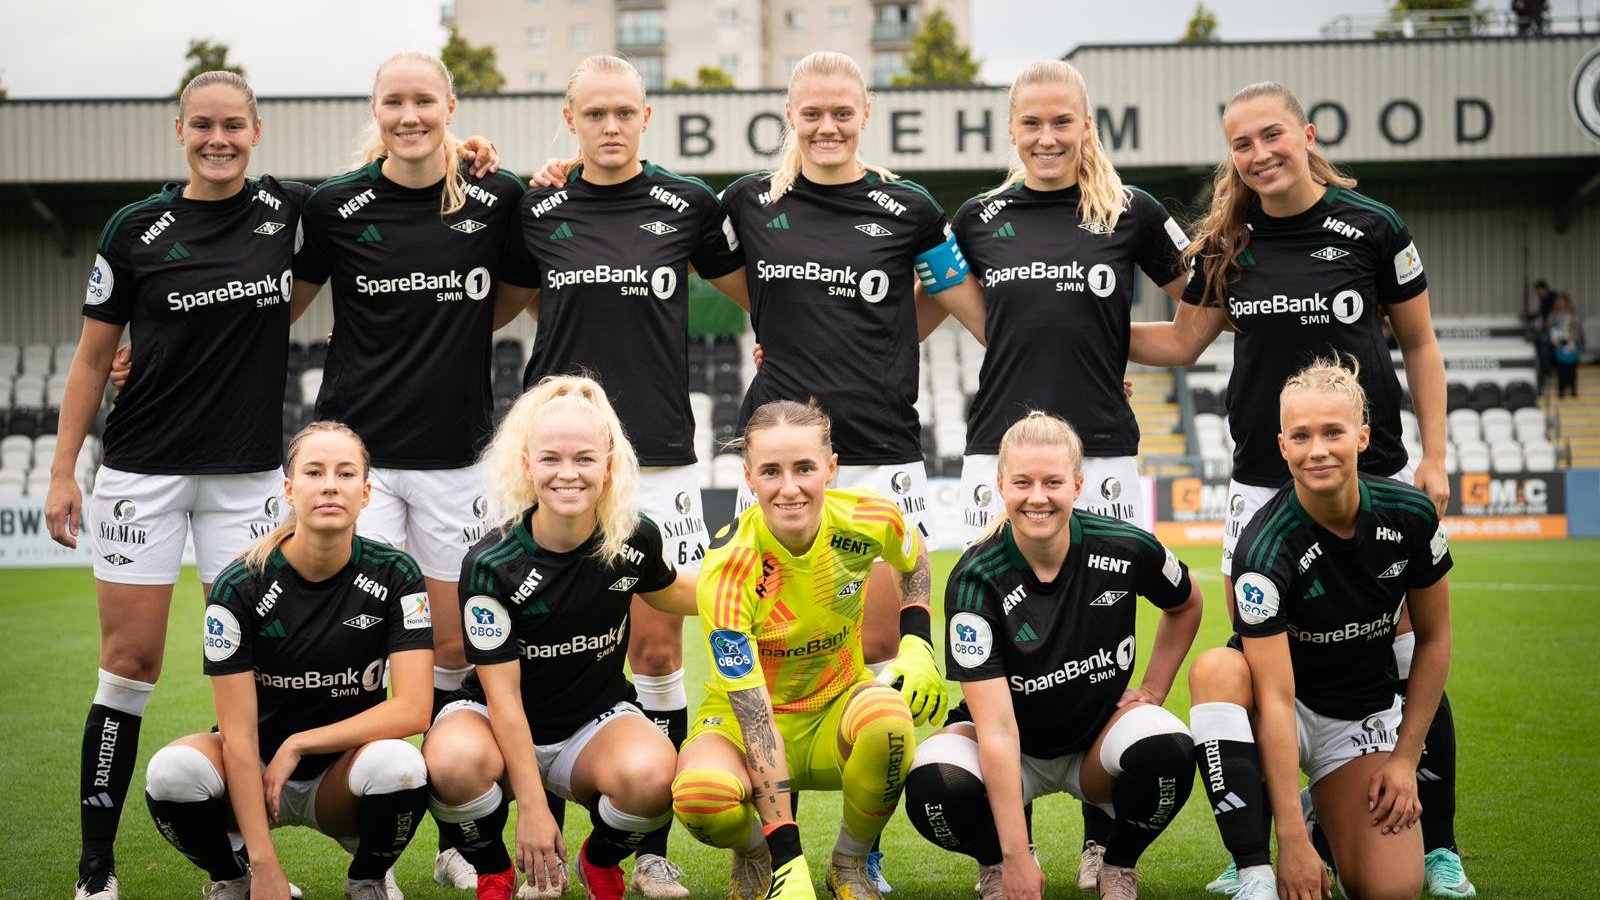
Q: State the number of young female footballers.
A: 11